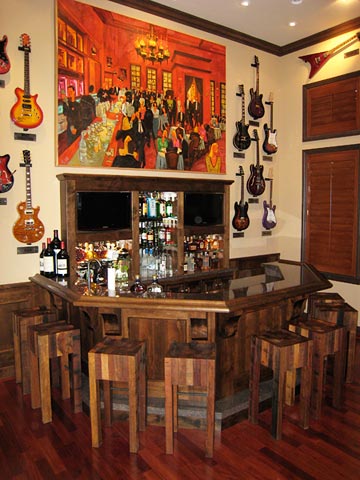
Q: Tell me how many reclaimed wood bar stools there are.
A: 8